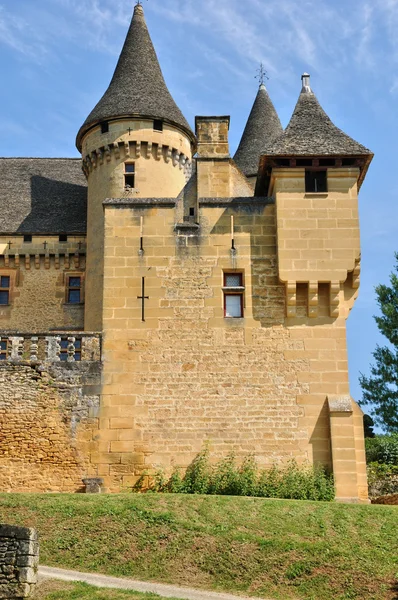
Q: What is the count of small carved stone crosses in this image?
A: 1